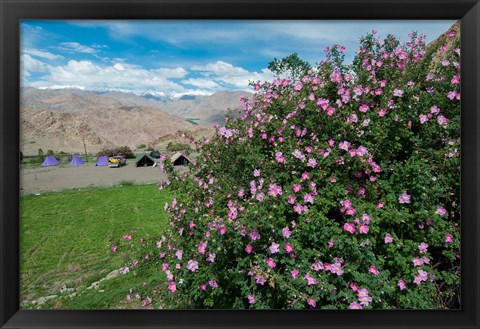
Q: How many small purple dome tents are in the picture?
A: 3